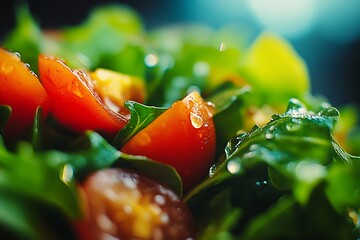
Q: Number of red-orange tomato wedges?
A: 3